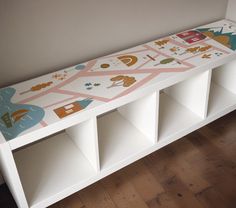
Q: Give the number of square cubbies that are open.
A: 4